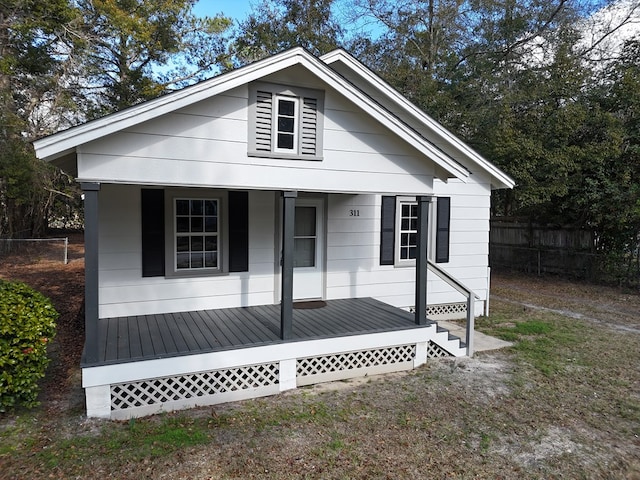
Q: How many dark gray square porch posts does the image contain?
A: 3